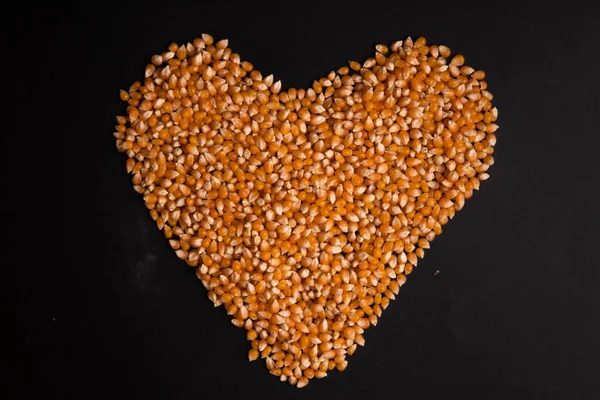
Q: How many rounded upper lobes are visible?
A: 2